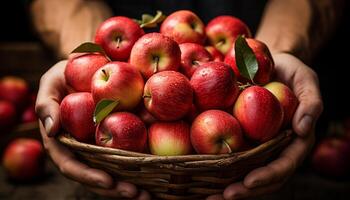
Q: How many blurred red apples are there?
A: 5